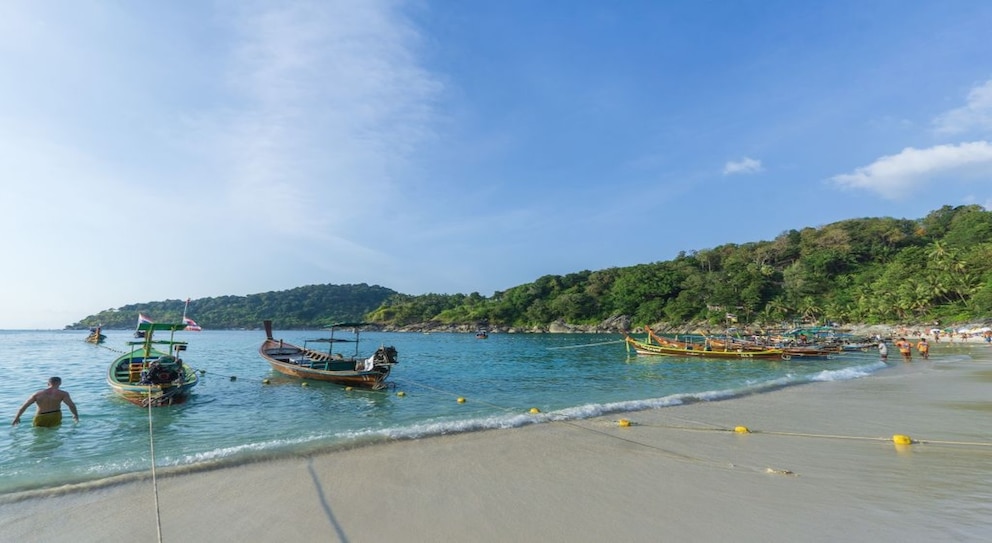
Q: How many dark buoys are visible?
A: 2